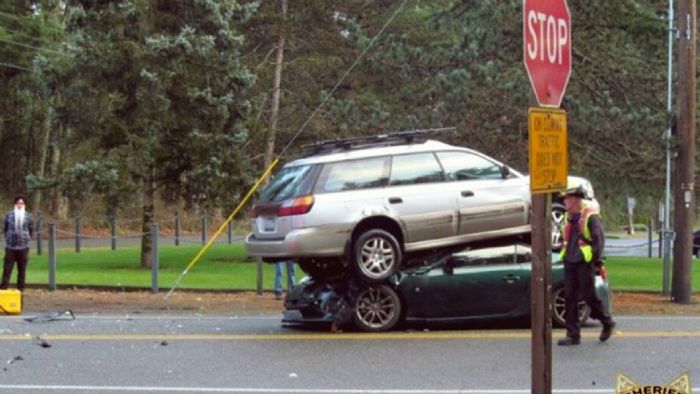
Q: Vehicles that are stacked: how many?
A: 2